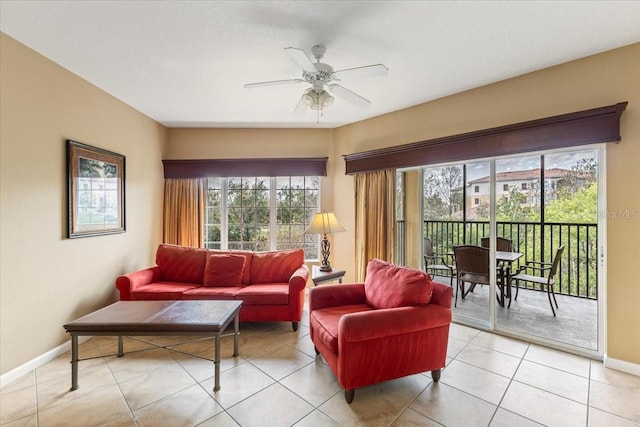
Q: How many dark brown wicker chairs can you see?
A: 4